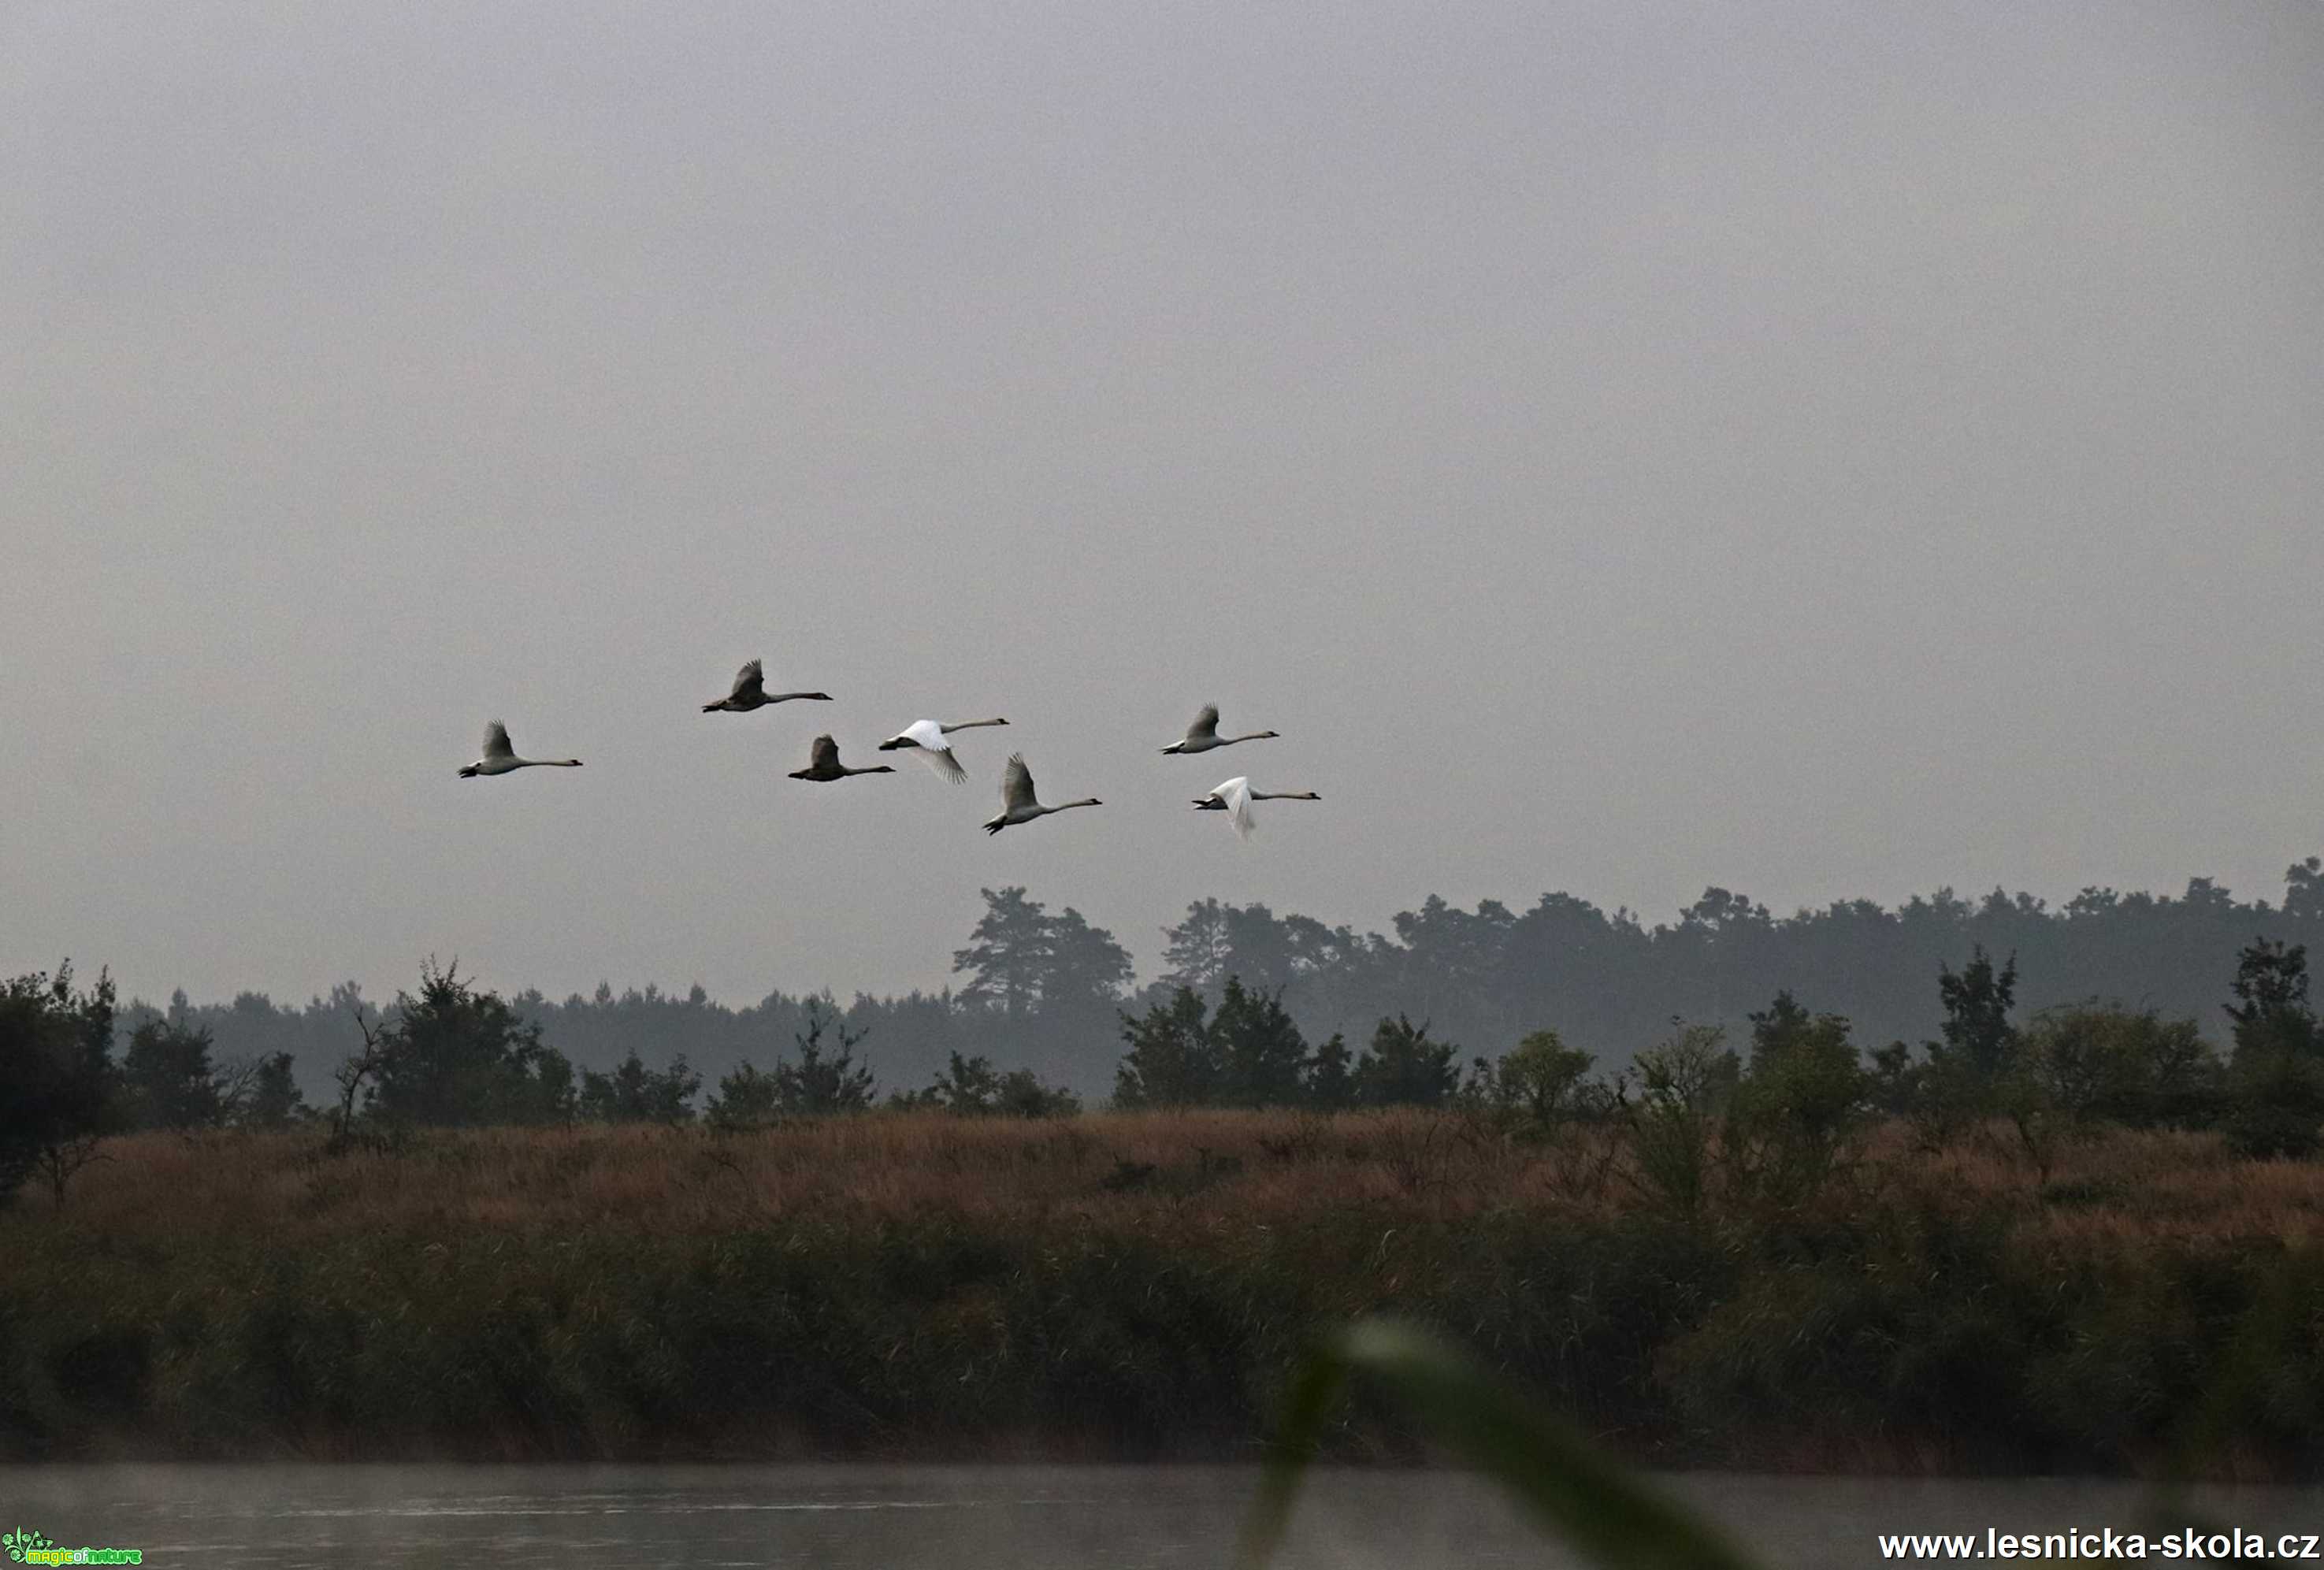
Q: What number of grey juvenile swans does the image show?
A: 2